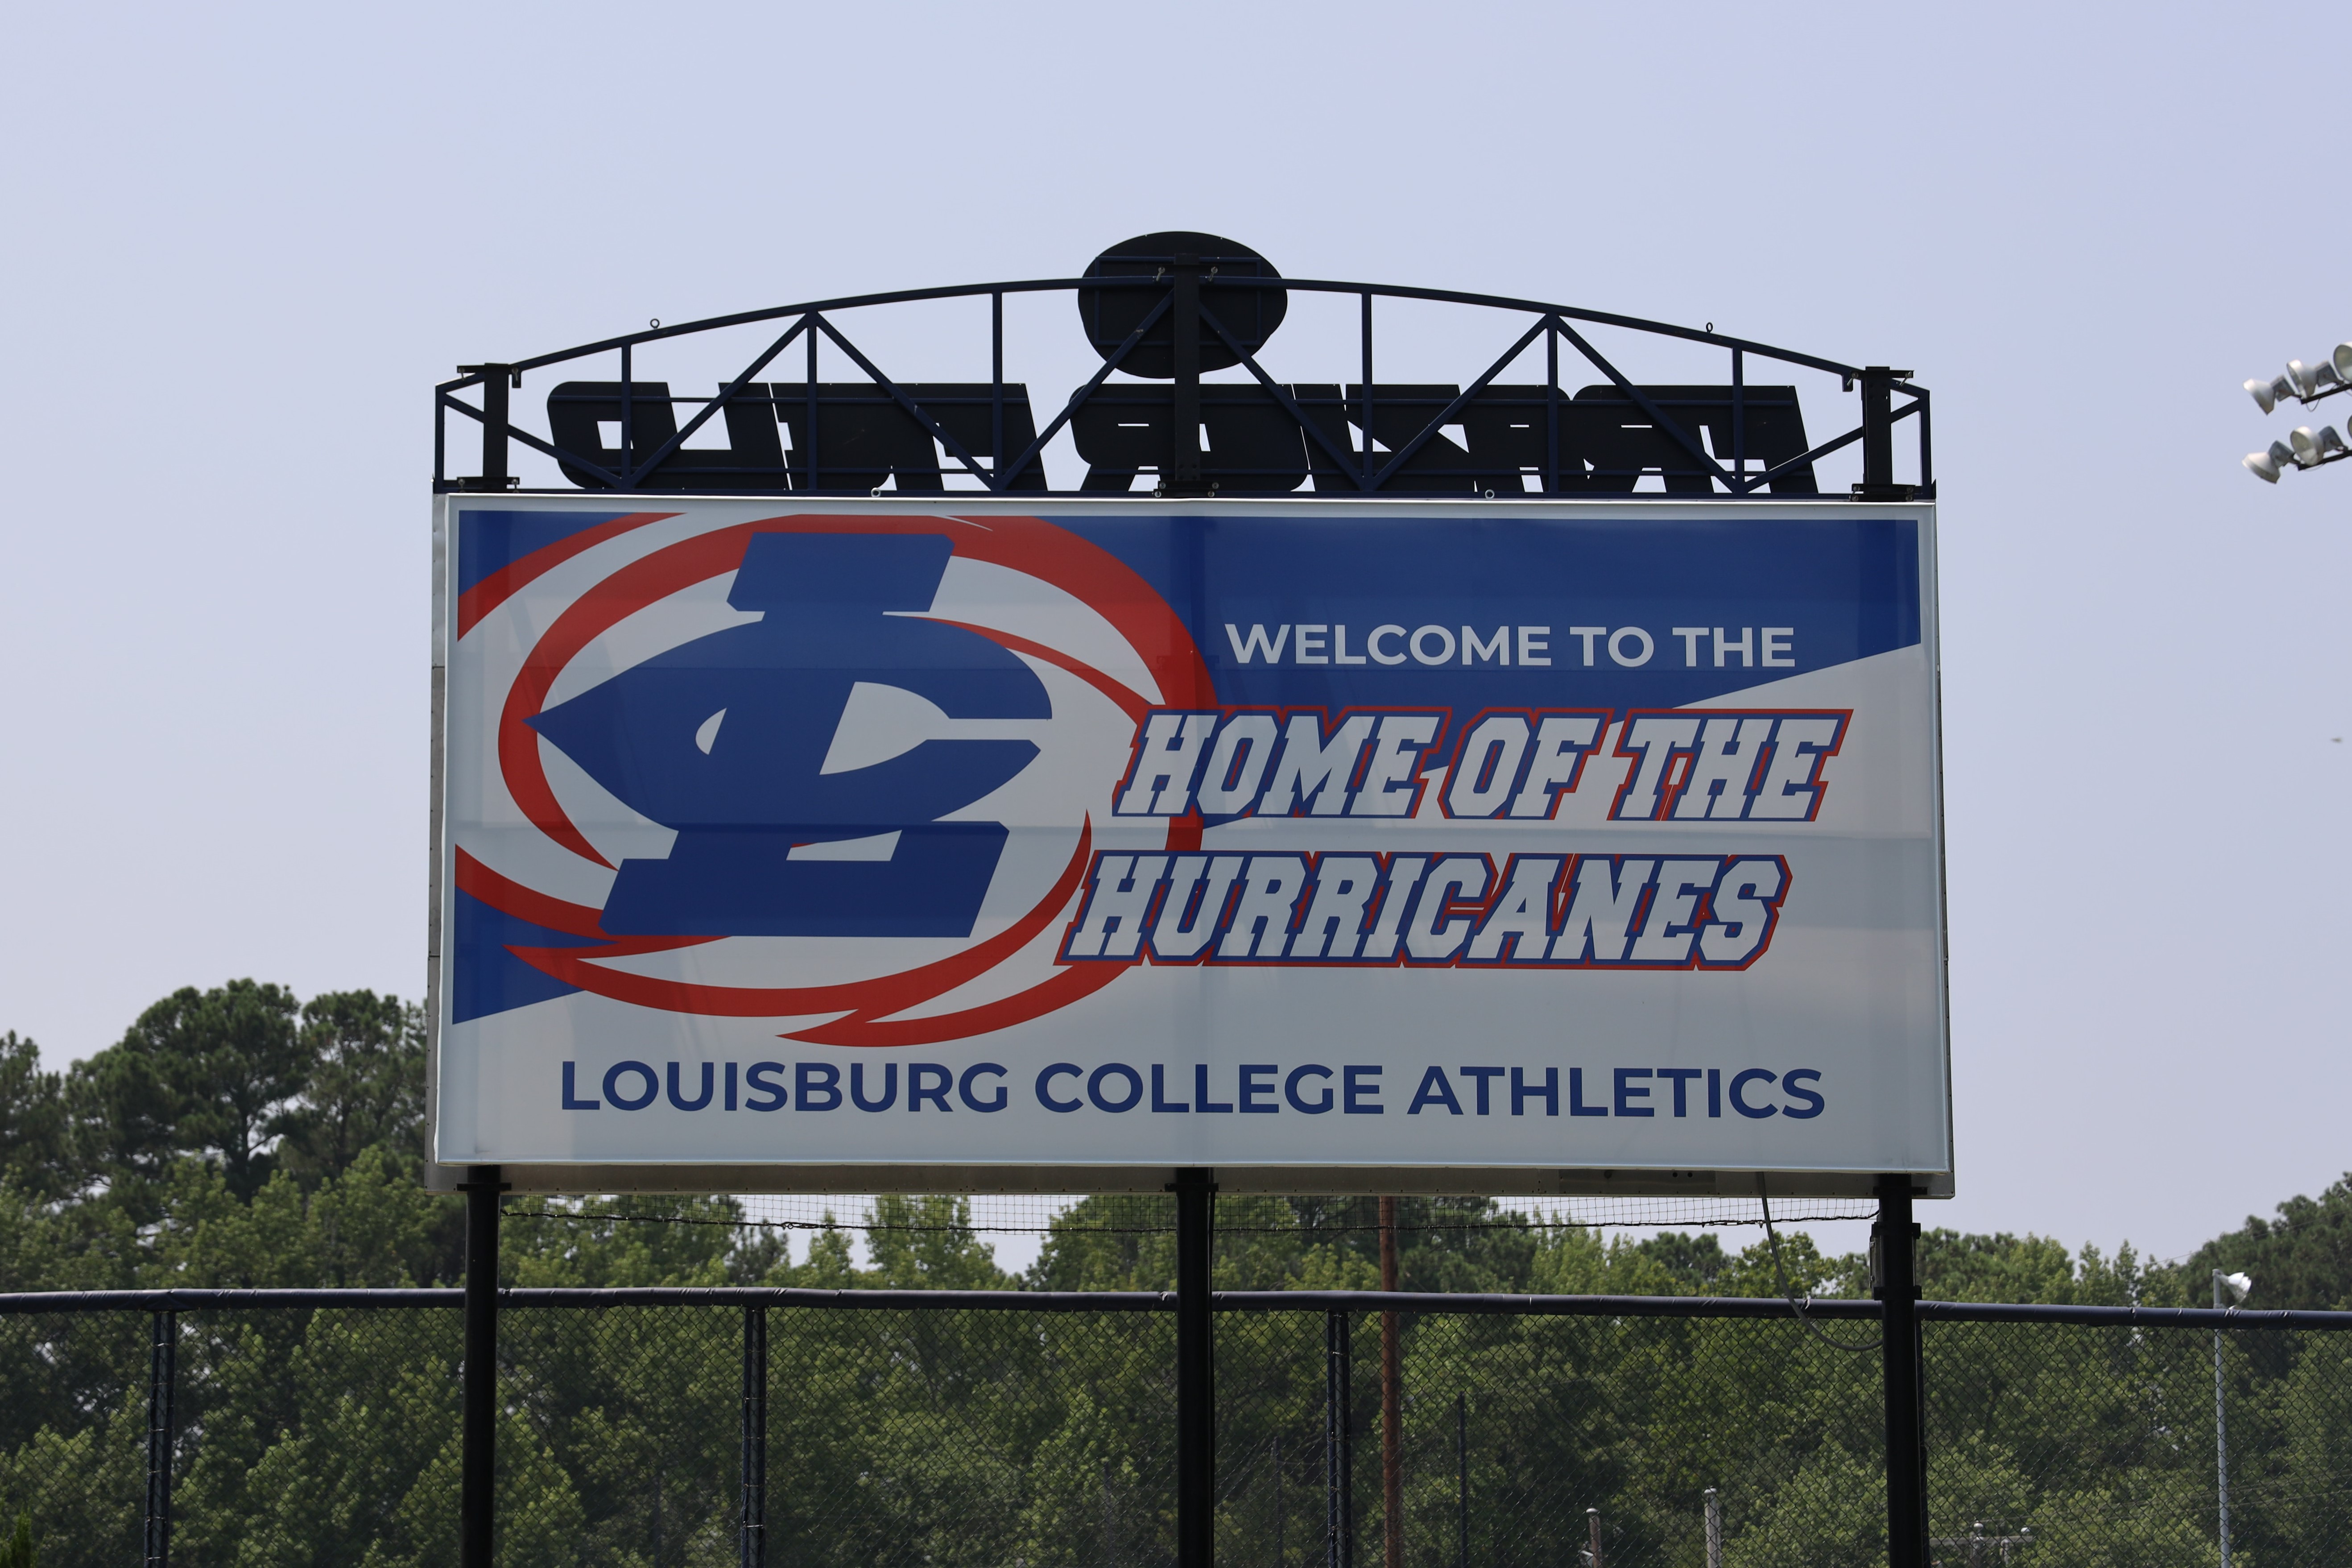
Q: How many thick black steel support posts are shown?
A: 3